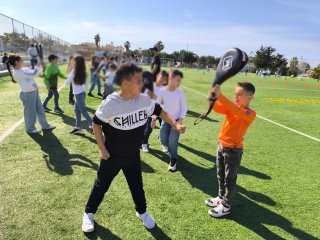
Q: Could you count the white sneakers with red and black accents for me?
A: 2